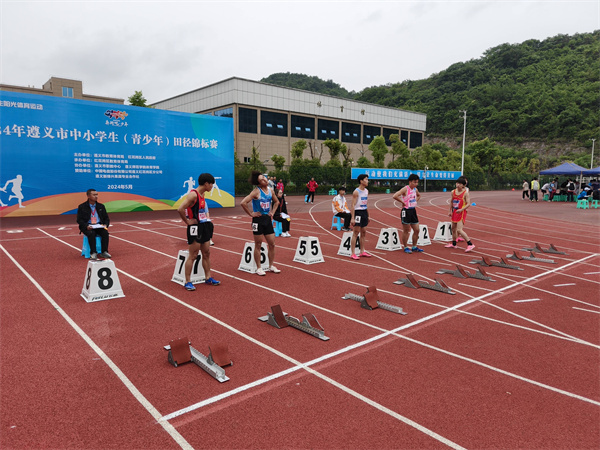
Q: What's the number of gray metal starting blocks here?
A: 8